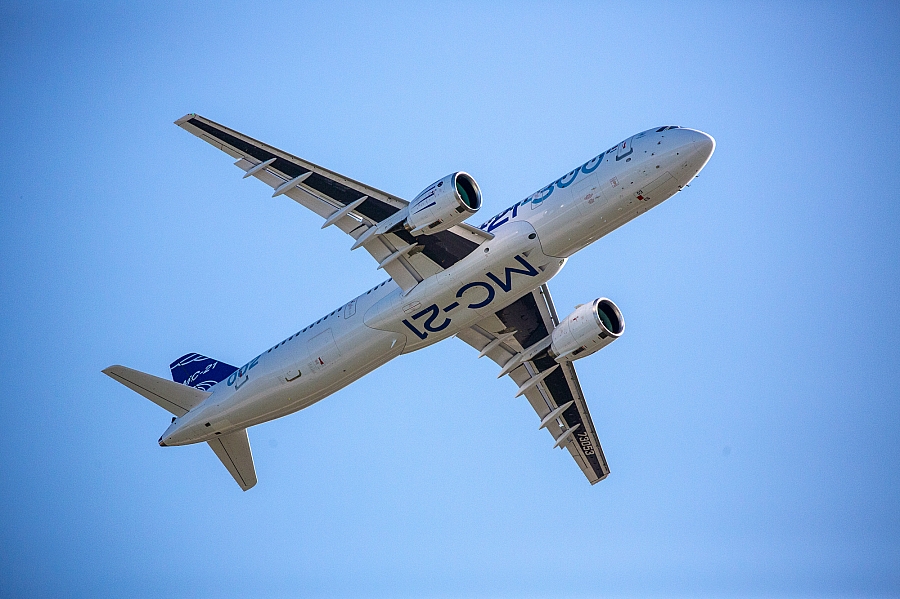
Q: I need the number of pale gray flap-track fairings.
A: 10